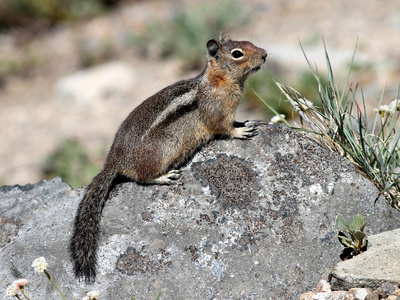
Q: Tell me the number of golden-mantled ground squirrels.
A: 1